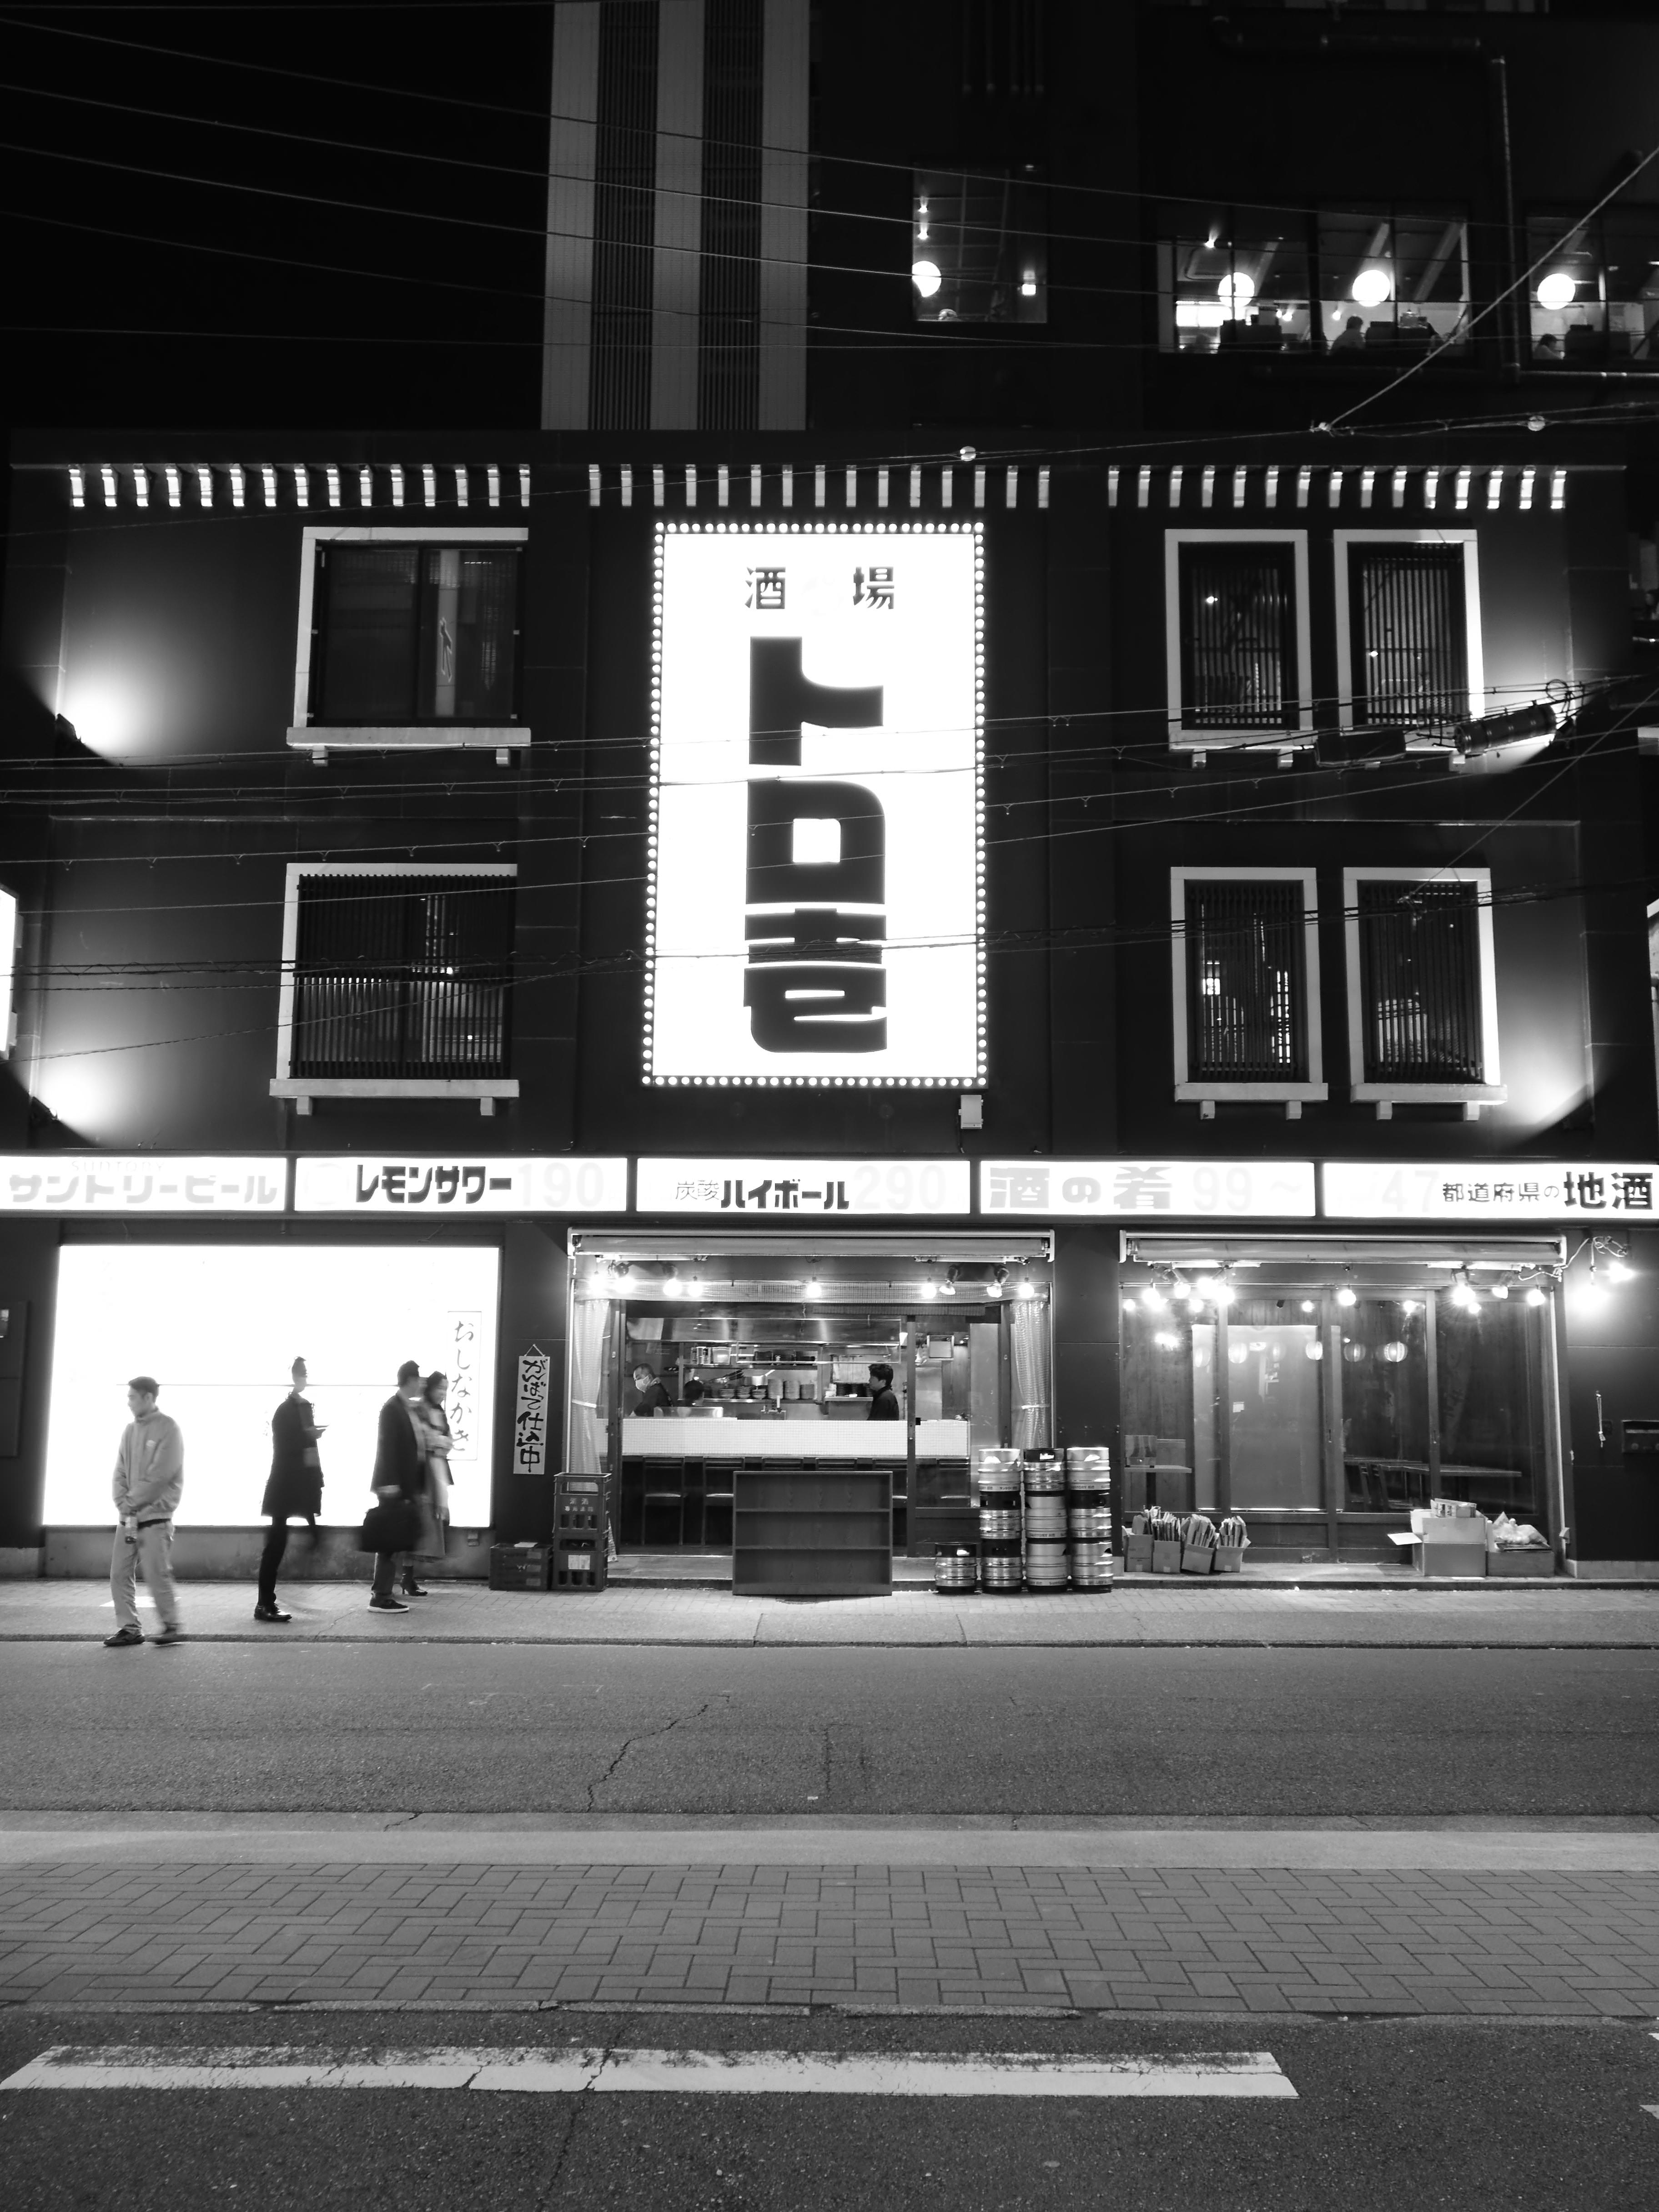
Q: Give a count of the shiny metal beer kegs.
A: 10